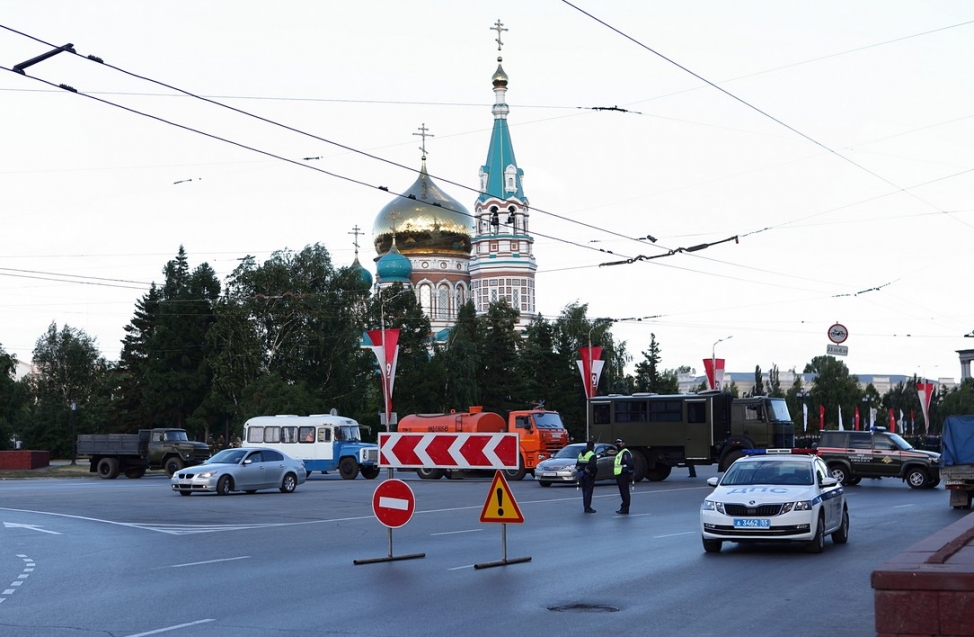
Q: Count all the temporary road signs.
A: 3